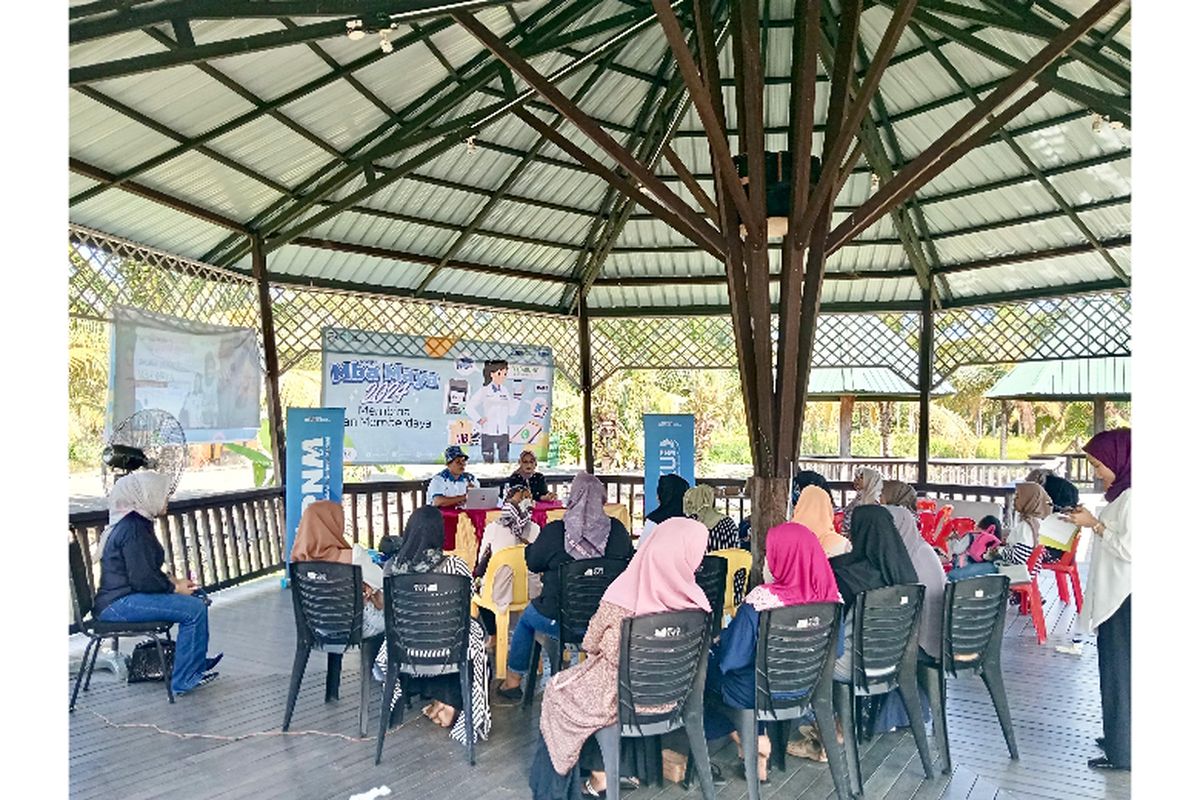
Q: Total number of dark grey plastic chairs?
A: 8